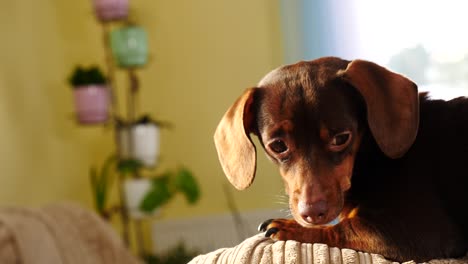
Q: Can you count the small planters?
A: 5